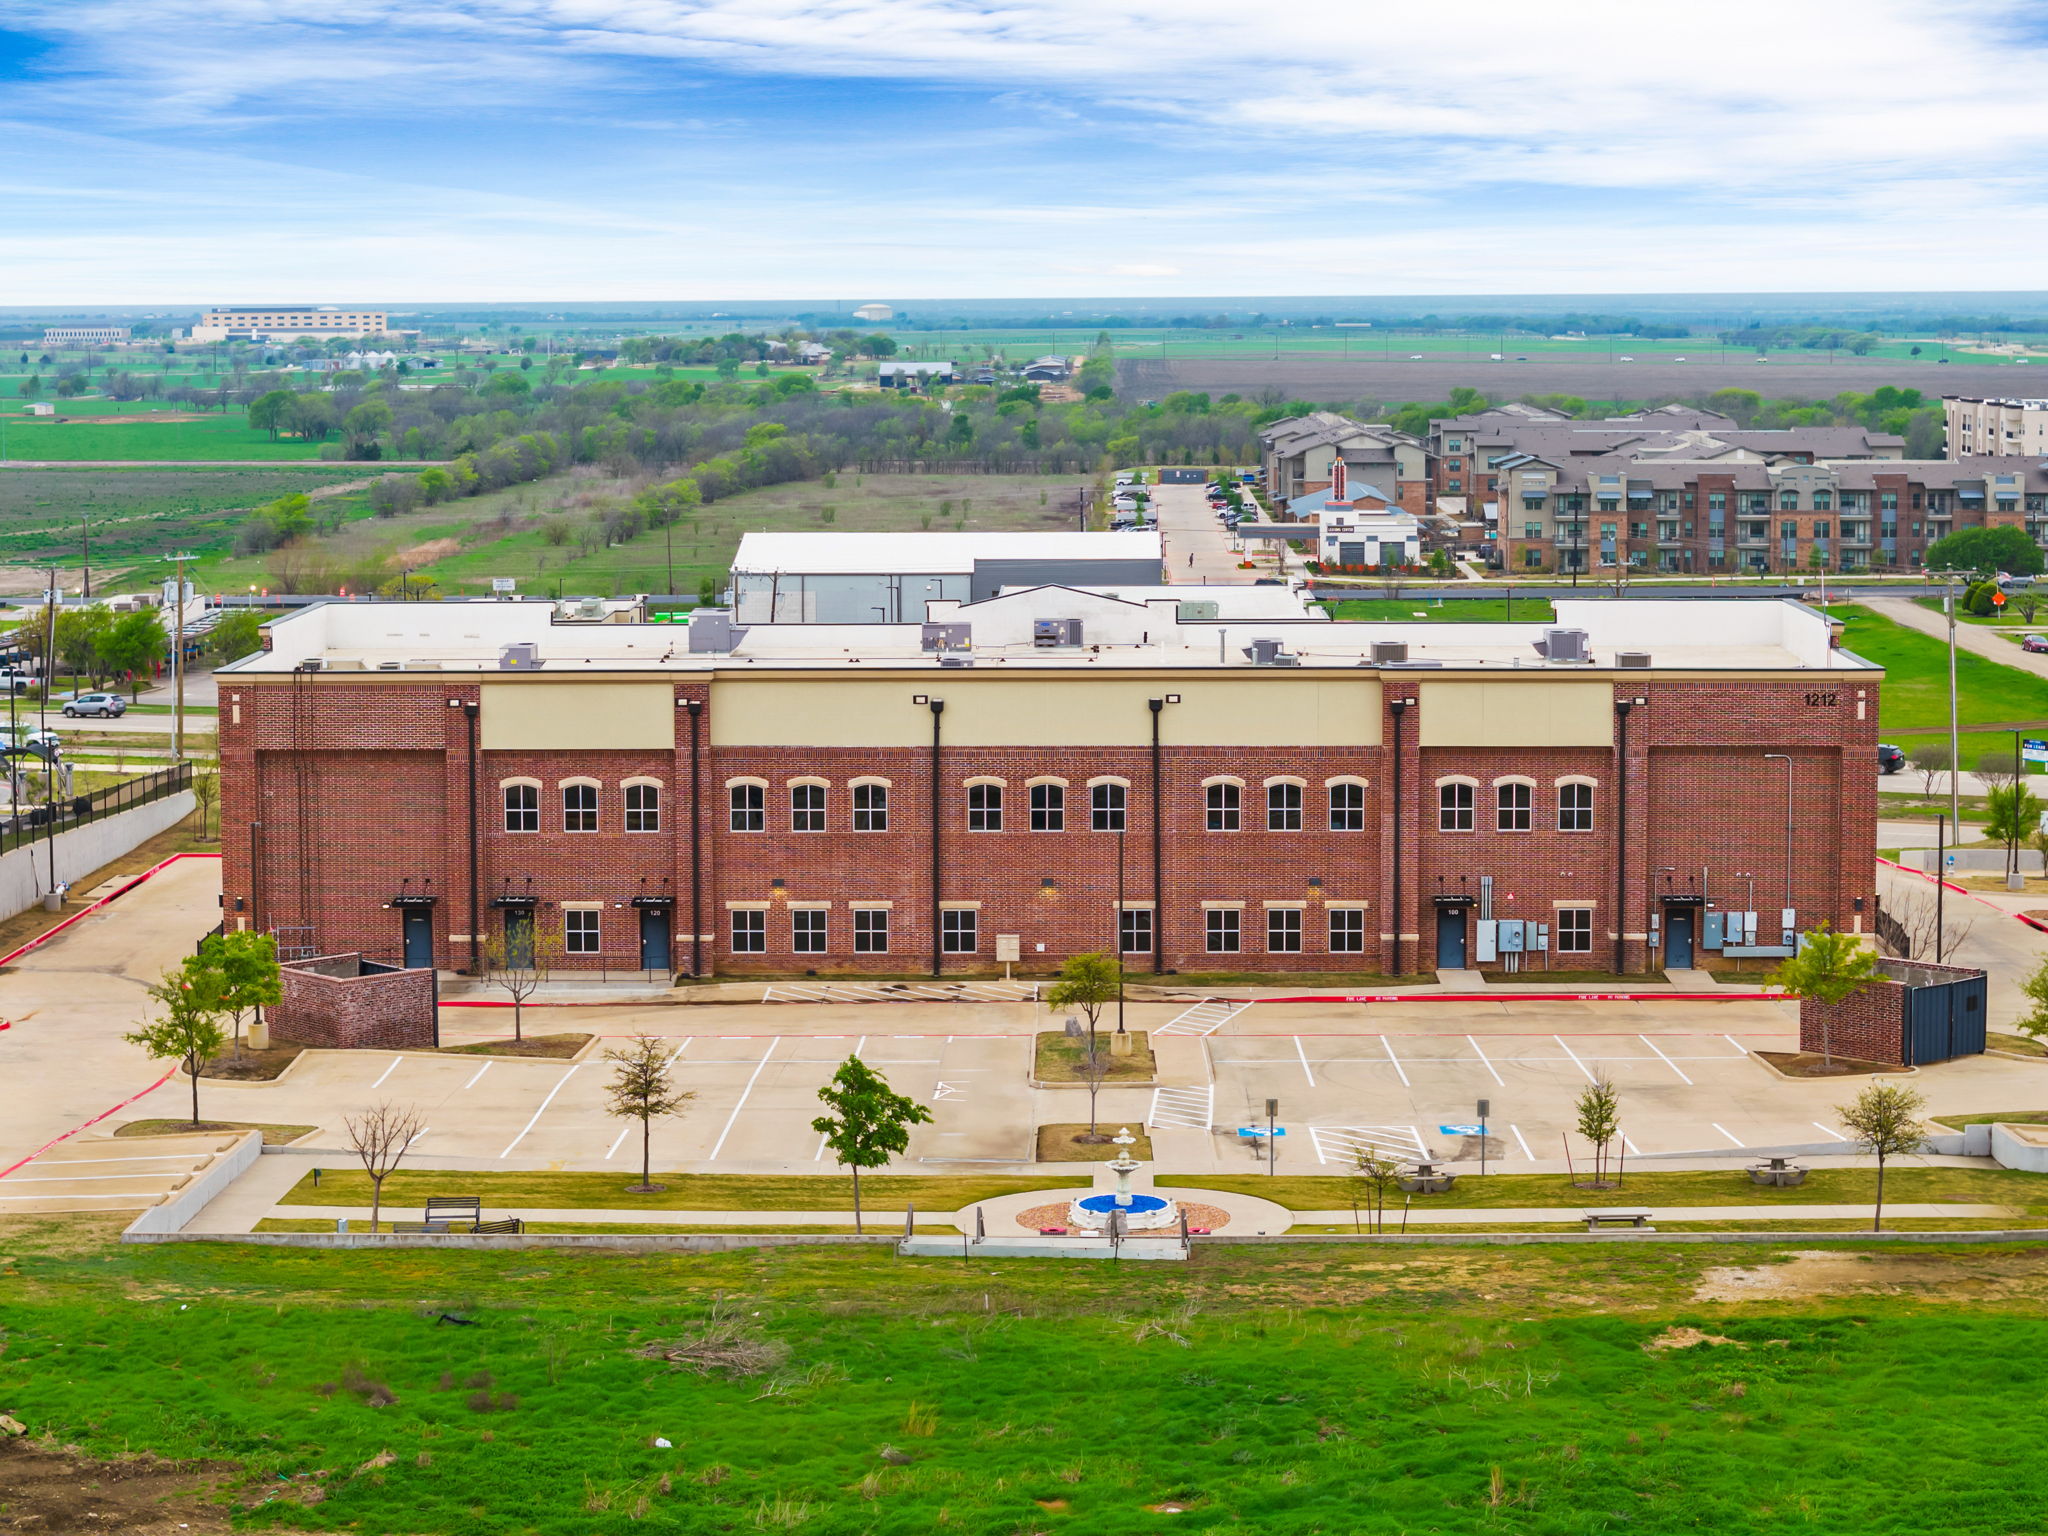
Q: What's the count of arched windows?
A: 15